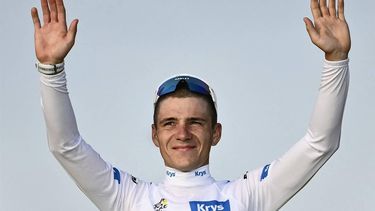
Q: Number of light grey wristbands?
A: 1